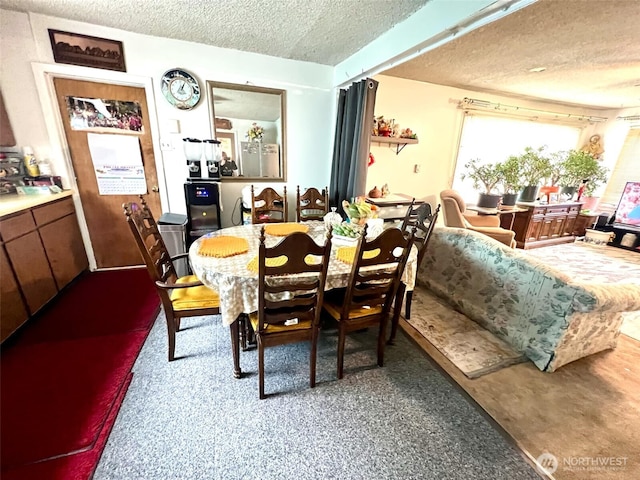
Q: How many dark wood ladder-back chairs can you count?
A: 6